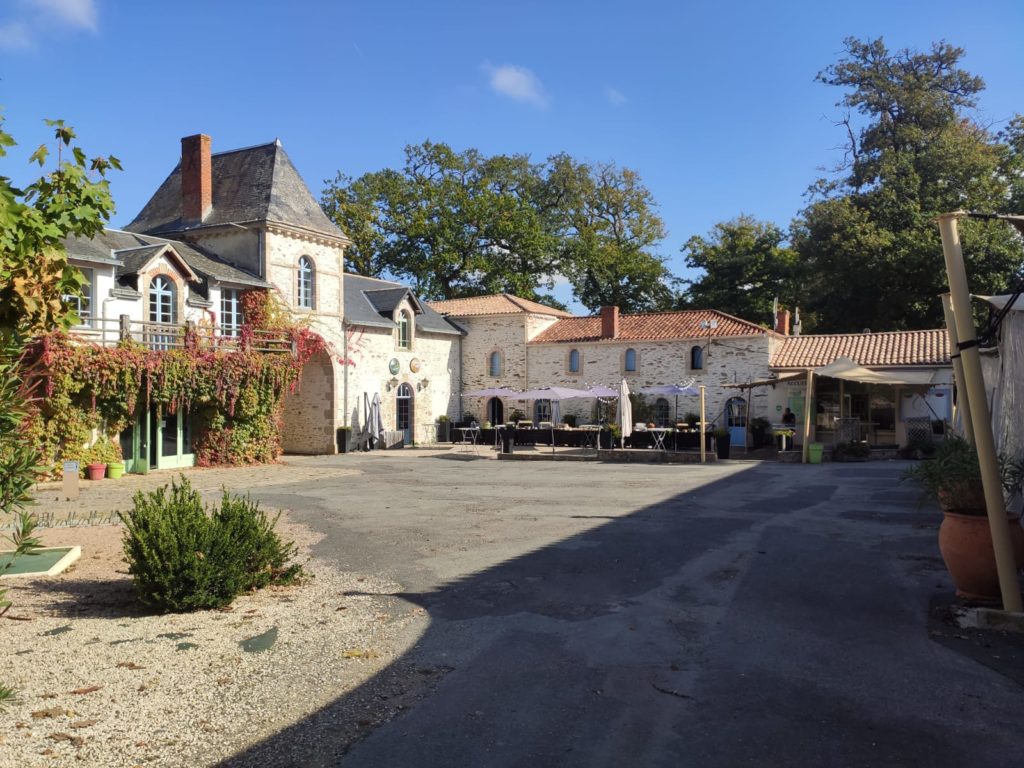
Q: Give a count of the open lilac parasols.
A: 4